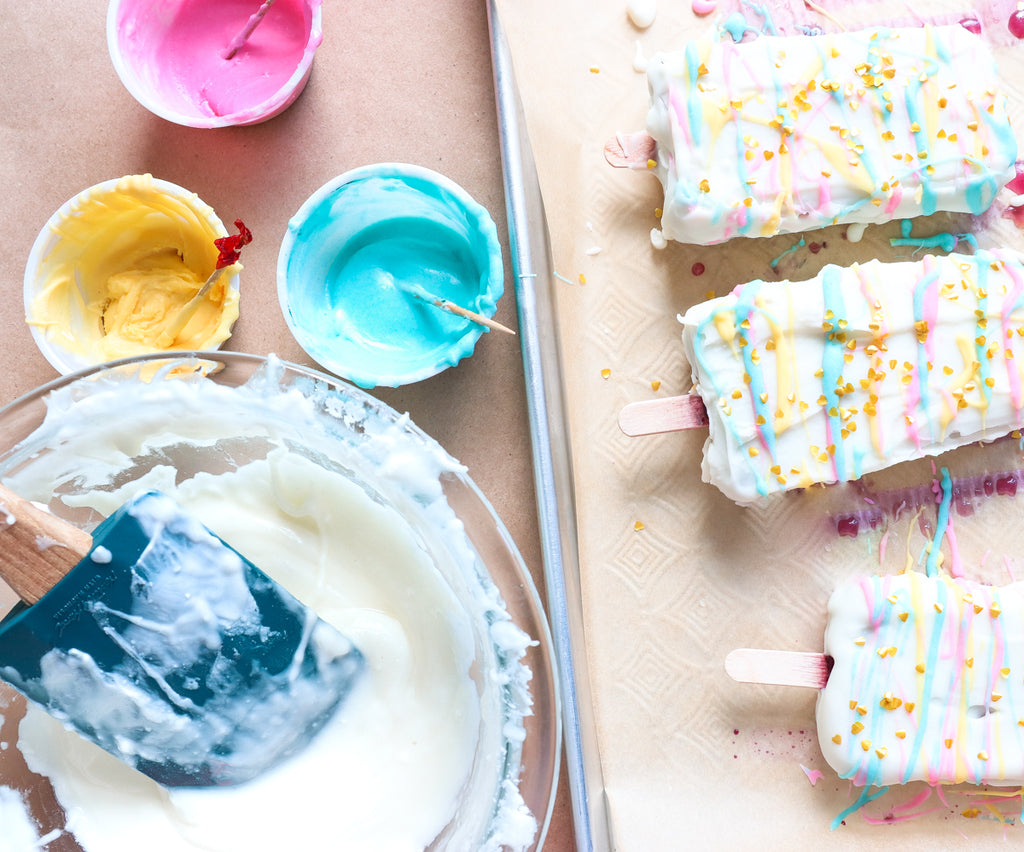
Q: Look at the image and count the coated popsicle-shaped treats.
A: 3